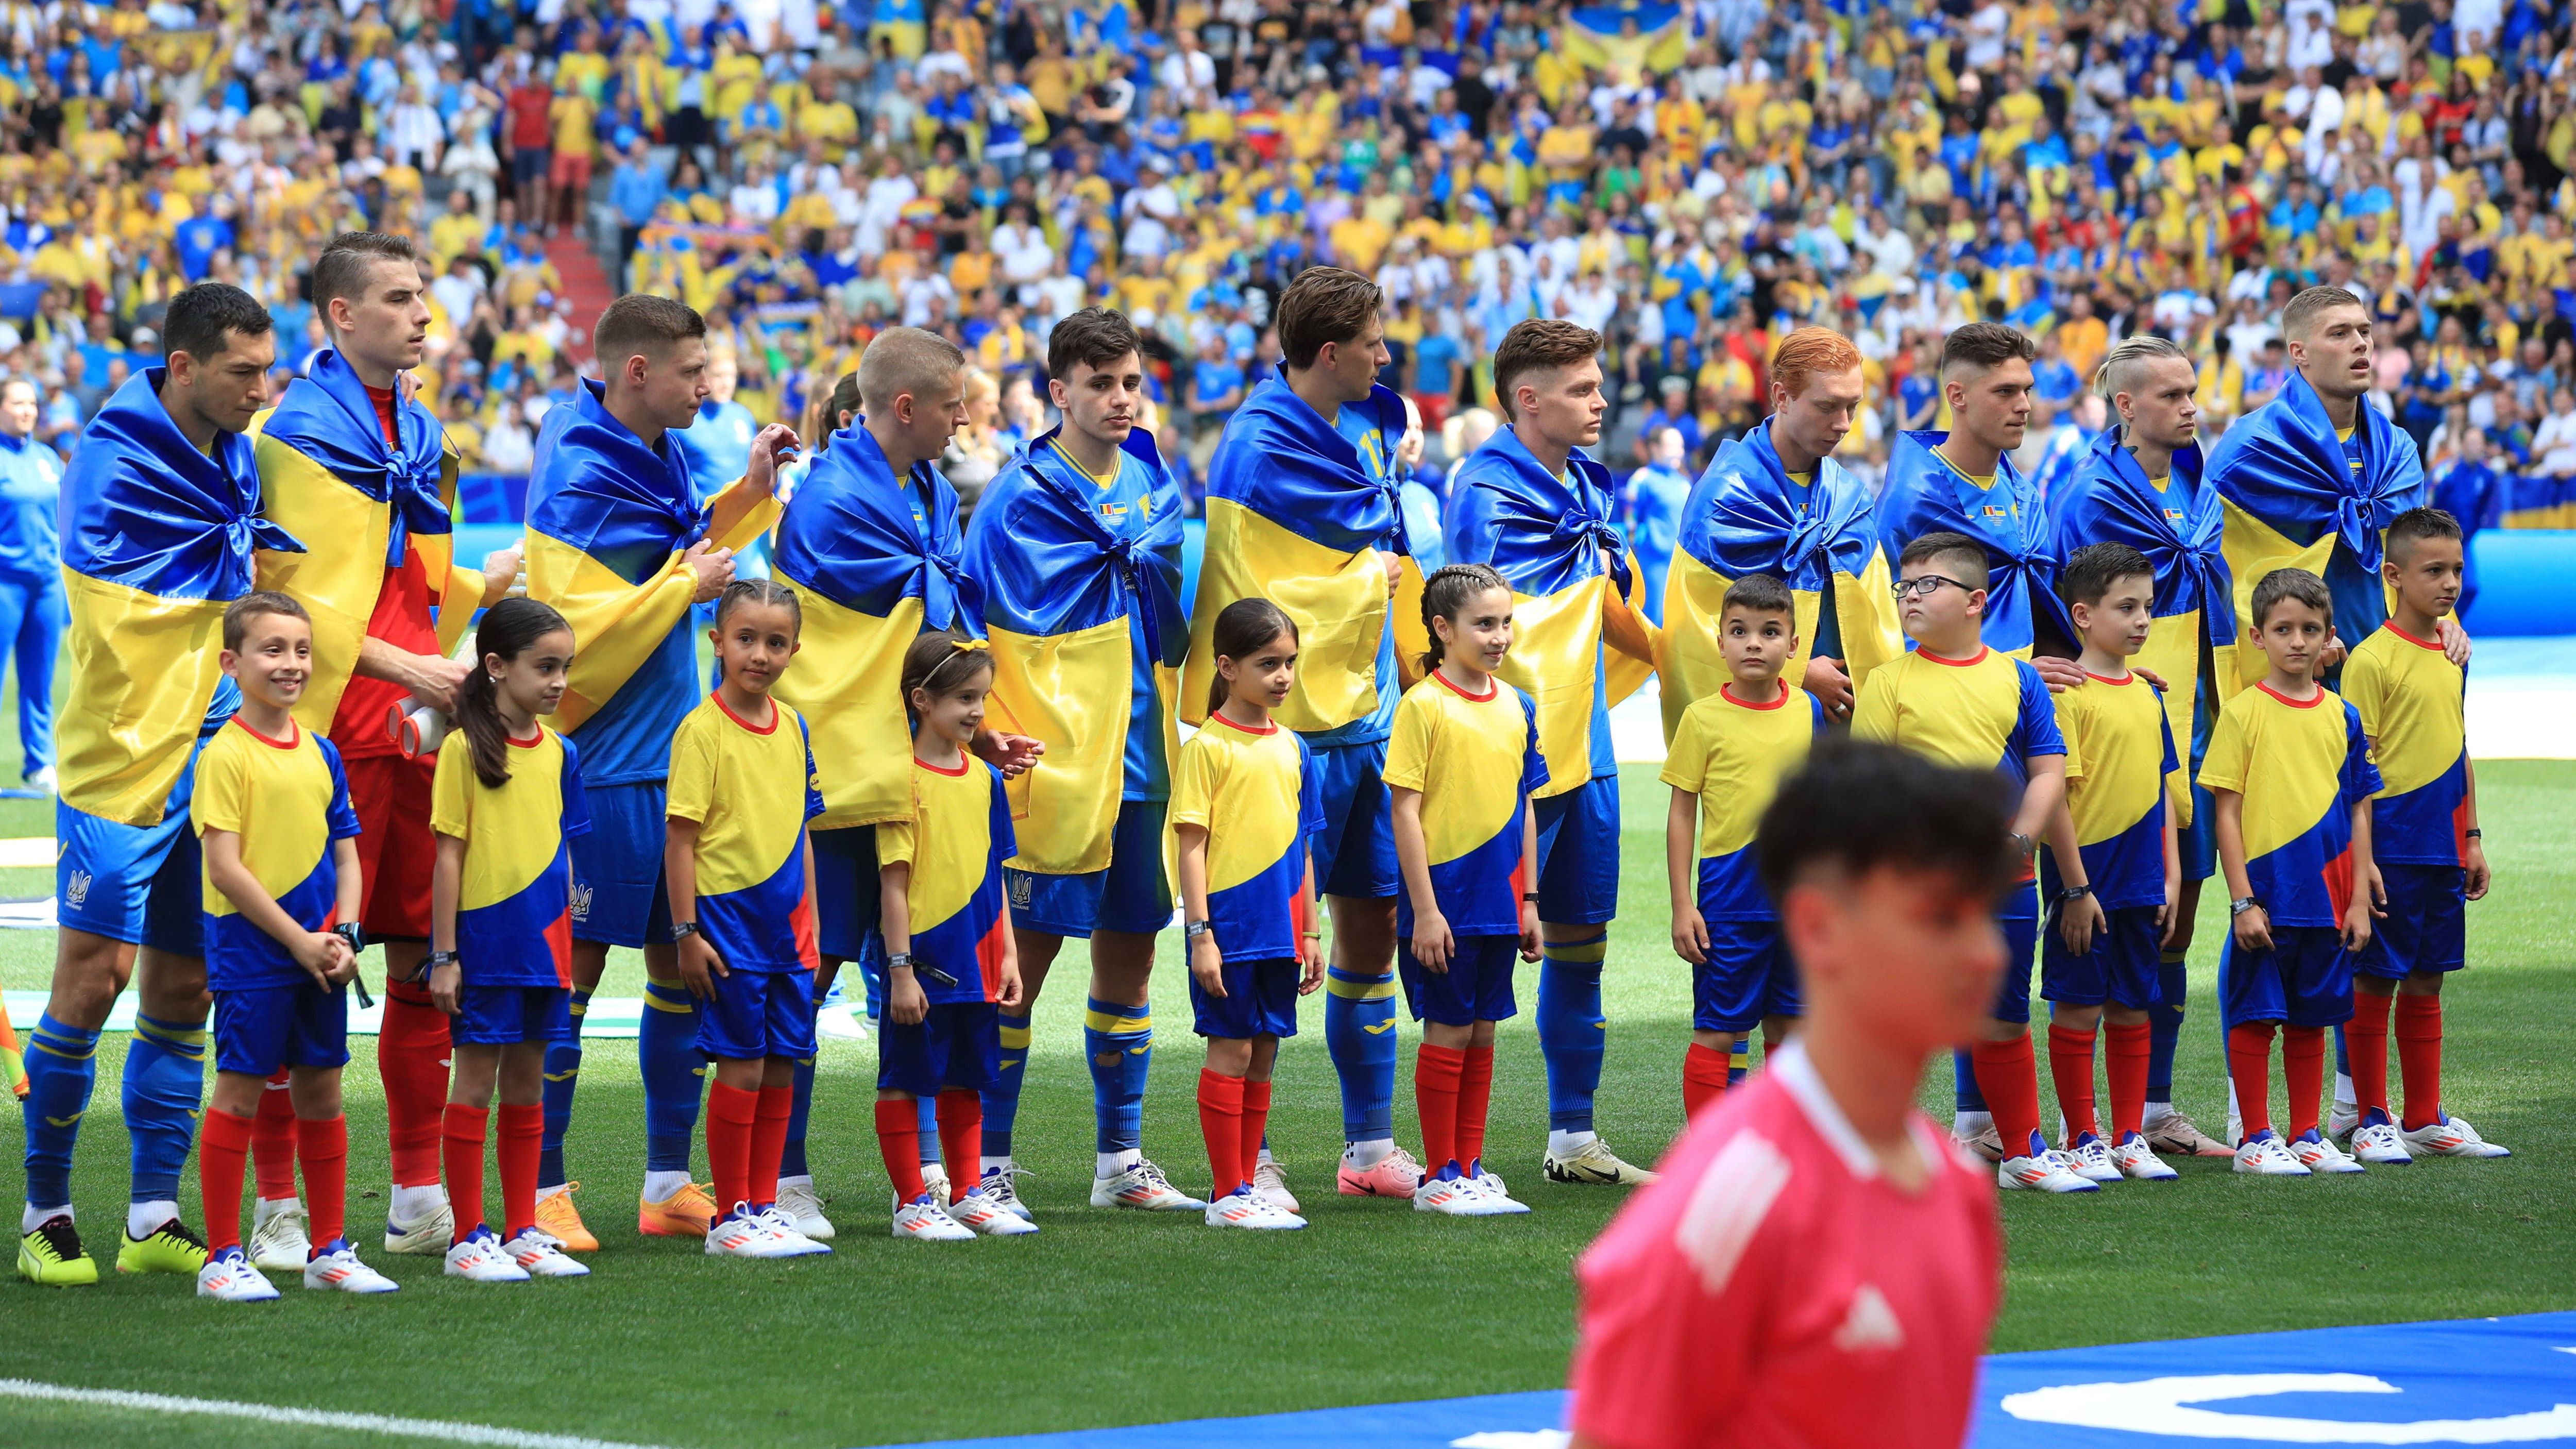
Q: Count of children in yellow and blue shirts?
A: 11